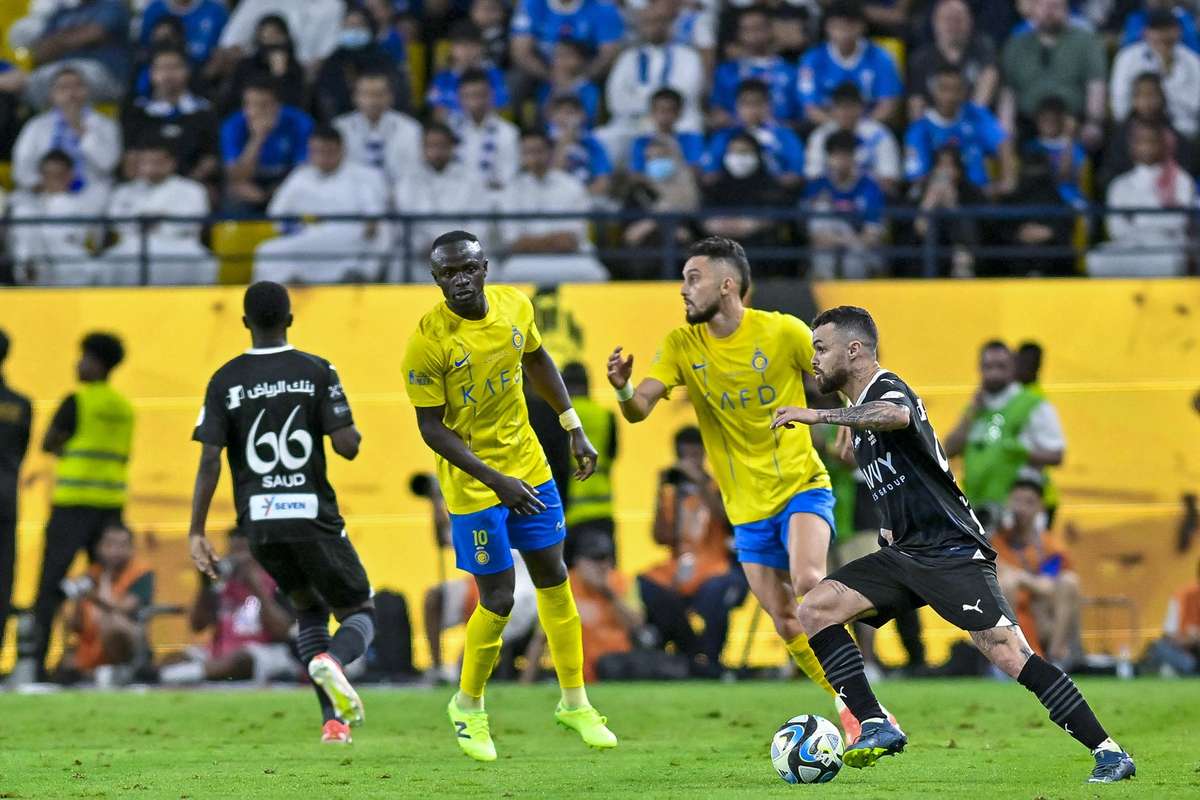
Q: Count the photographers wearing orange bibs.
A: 5